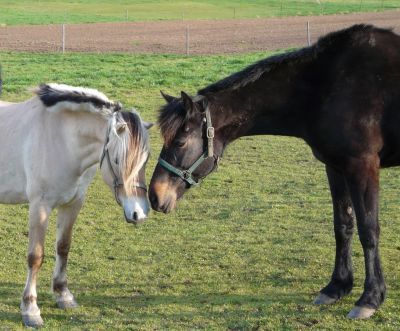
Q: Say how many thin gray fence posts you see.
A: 3